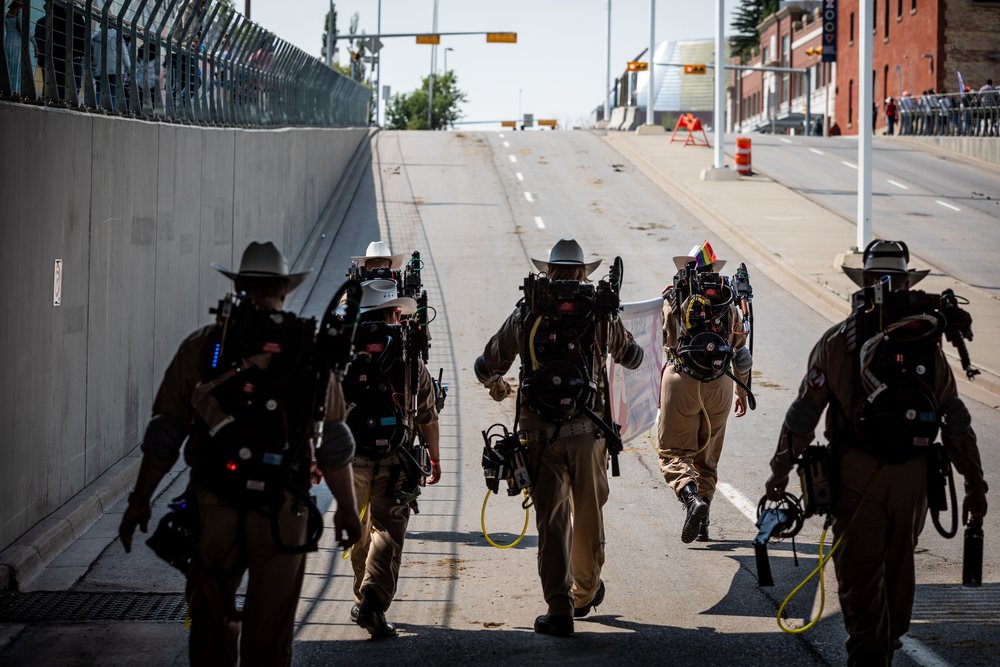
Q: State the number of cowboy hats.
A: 6